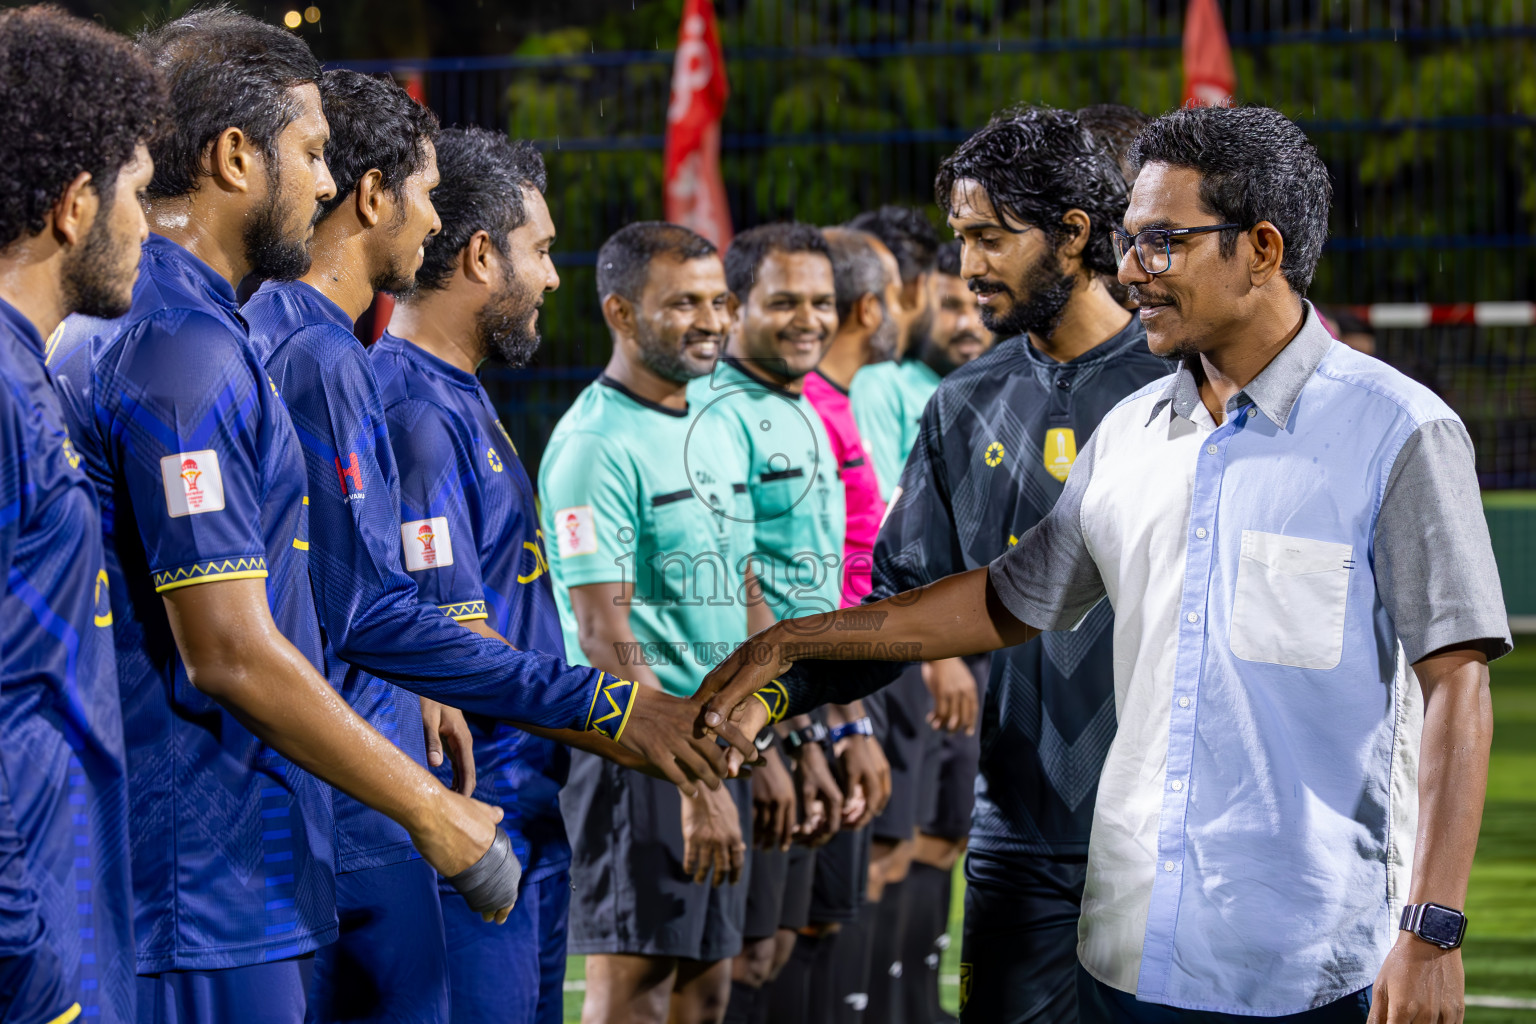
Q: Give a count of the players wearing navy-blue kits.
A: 4